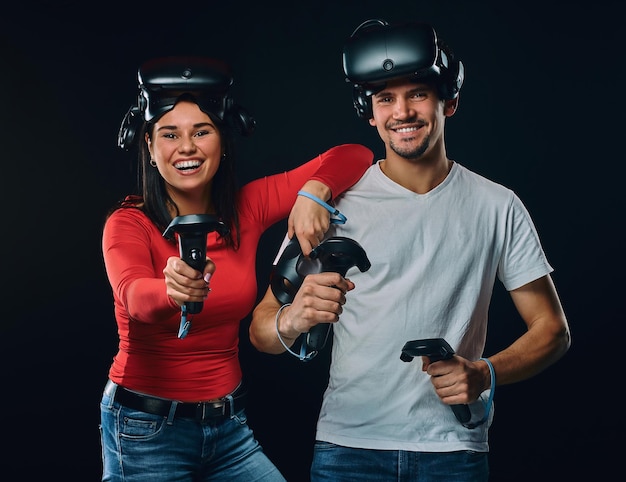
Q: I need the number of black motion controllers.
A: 4